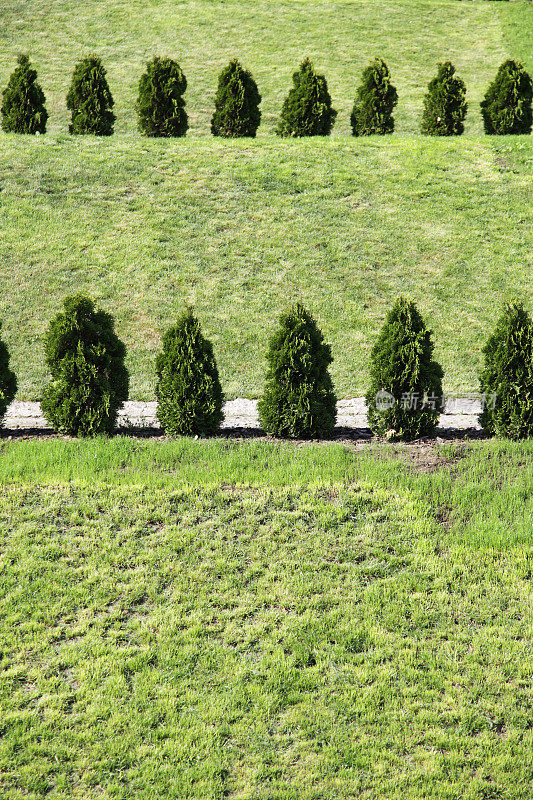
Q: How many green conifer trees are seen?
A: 14